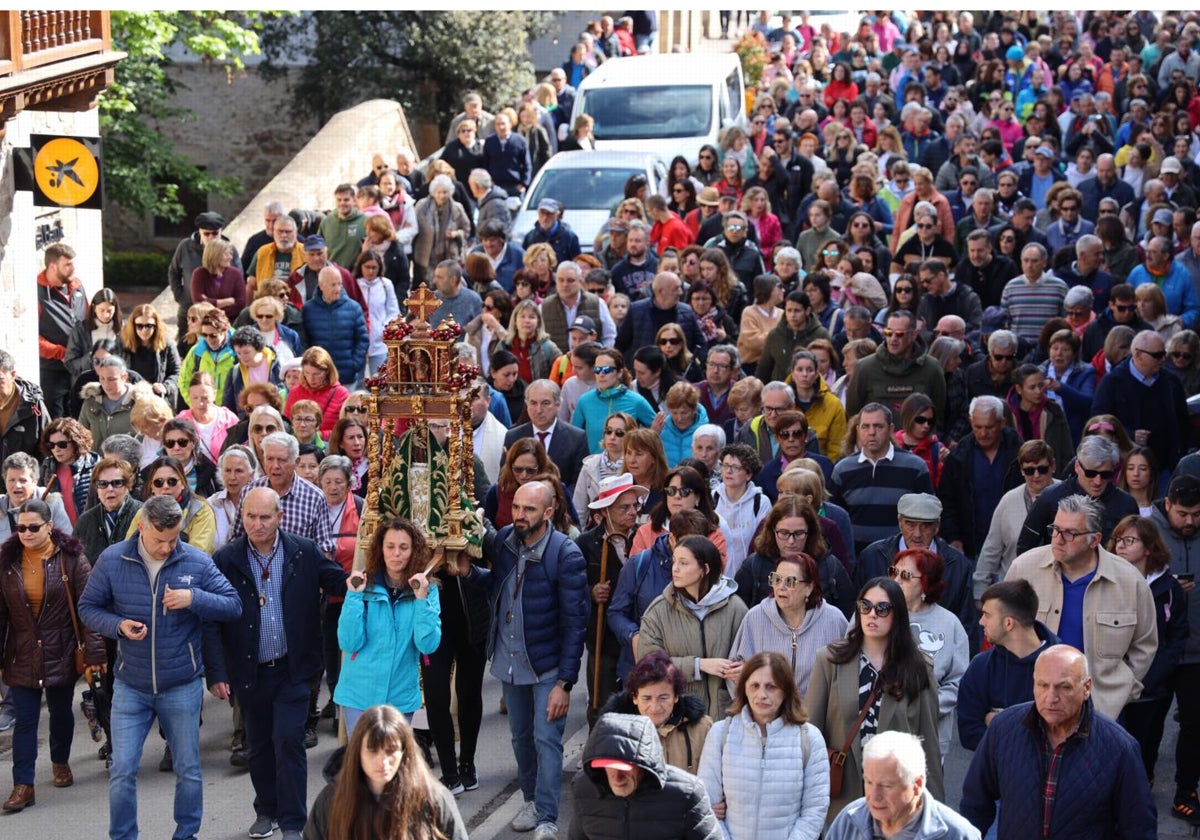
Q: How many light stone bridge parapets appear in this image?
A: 1